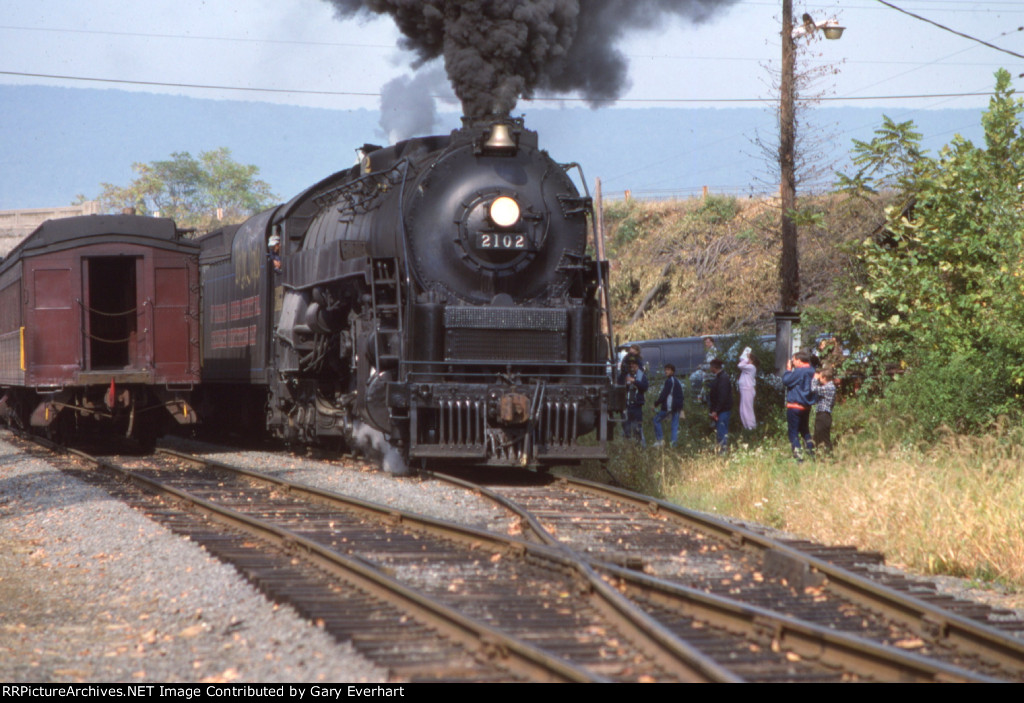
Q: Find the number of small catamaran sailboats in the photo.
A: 0